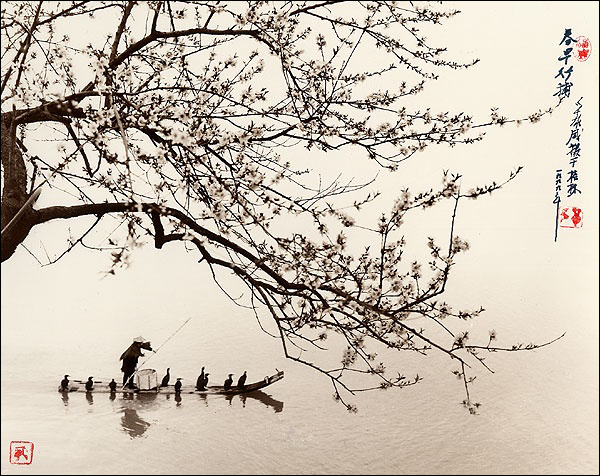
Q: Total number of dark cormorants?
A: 9